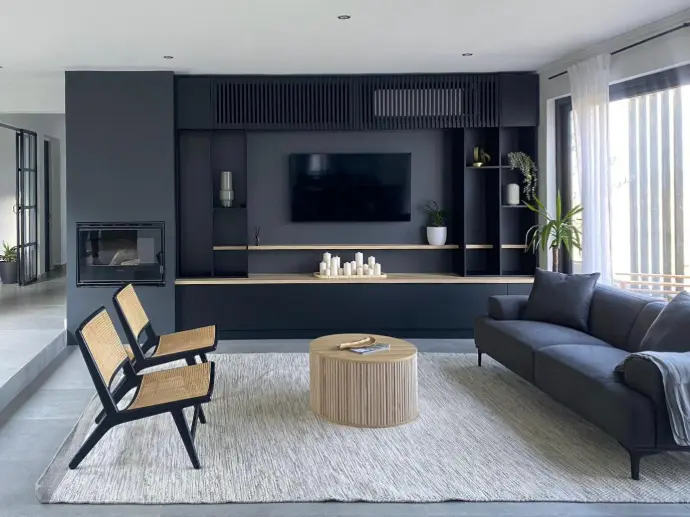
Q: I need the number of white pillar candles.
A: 14